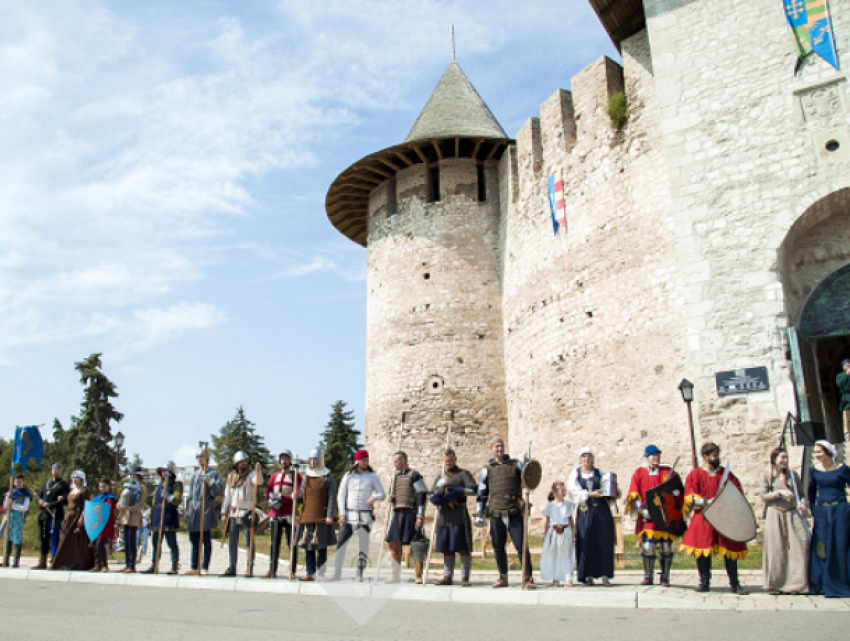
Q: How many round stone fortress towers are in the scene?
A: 1